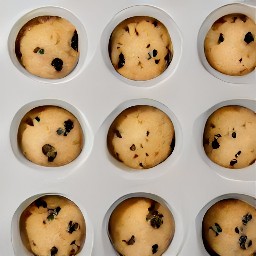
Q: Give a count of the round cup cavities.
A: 9